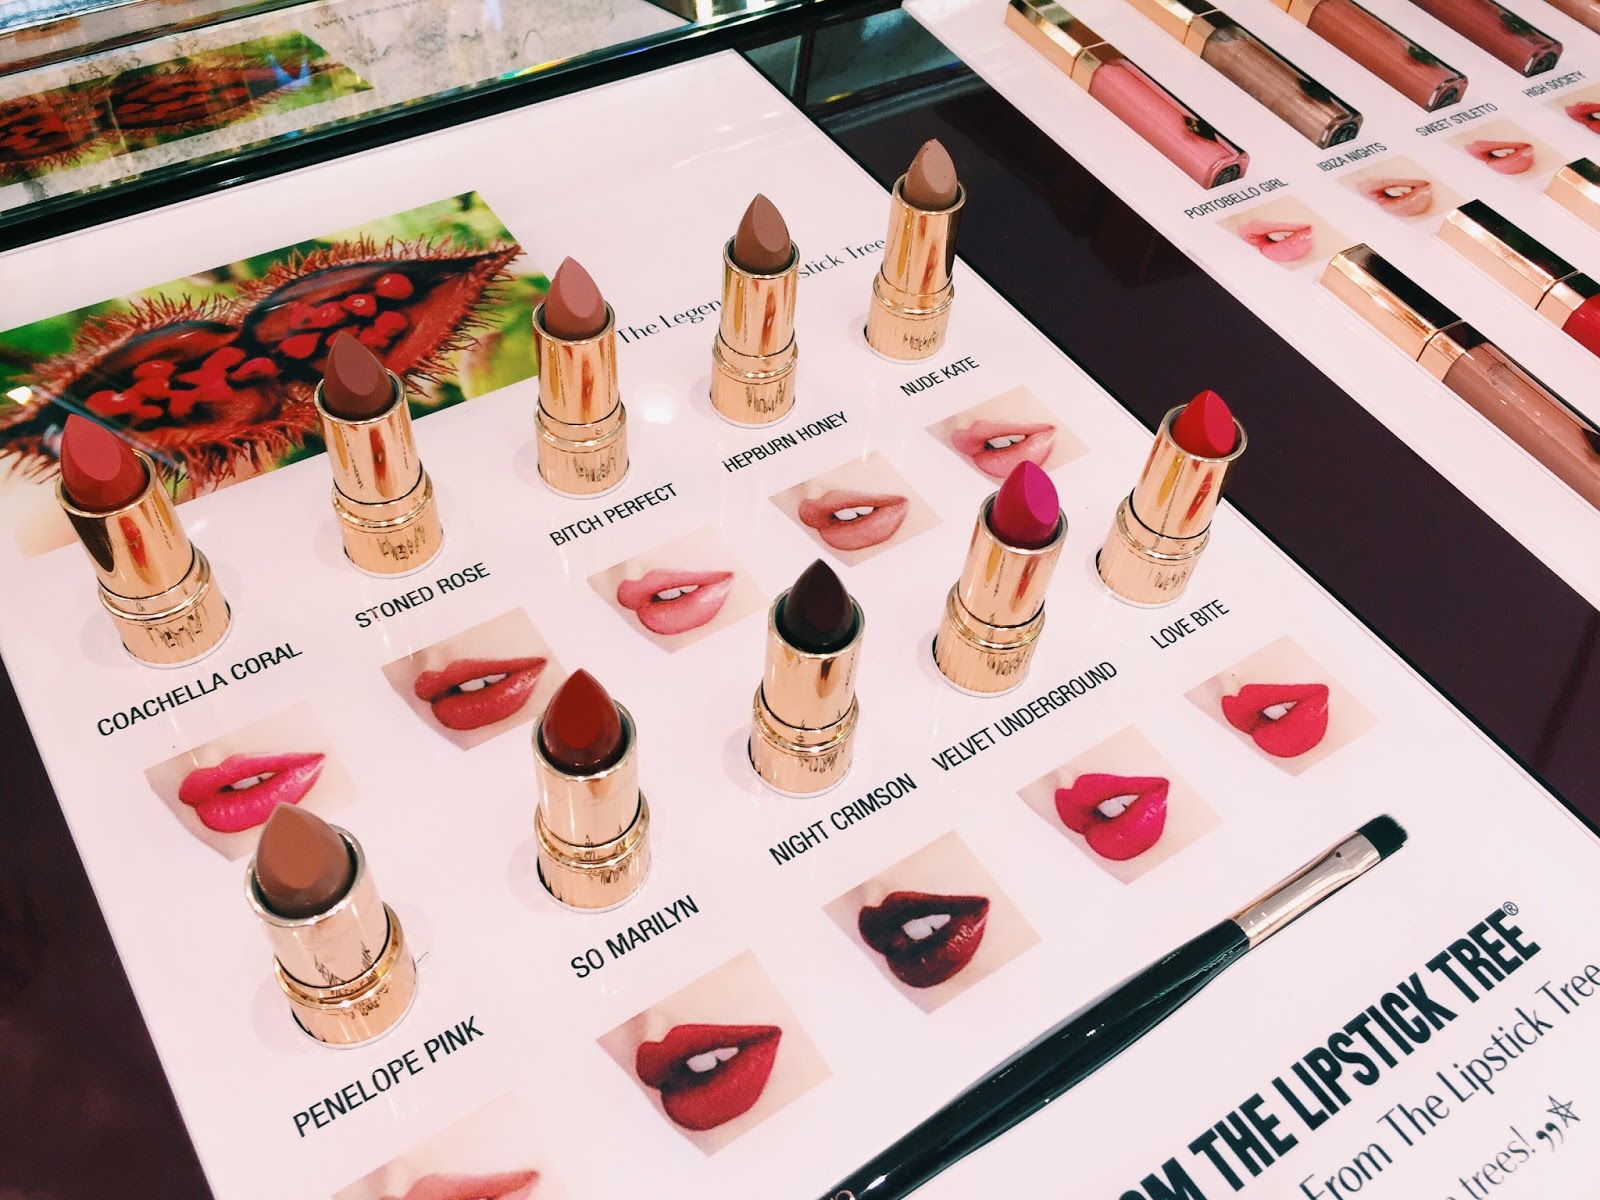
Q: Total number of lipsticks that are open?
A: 10